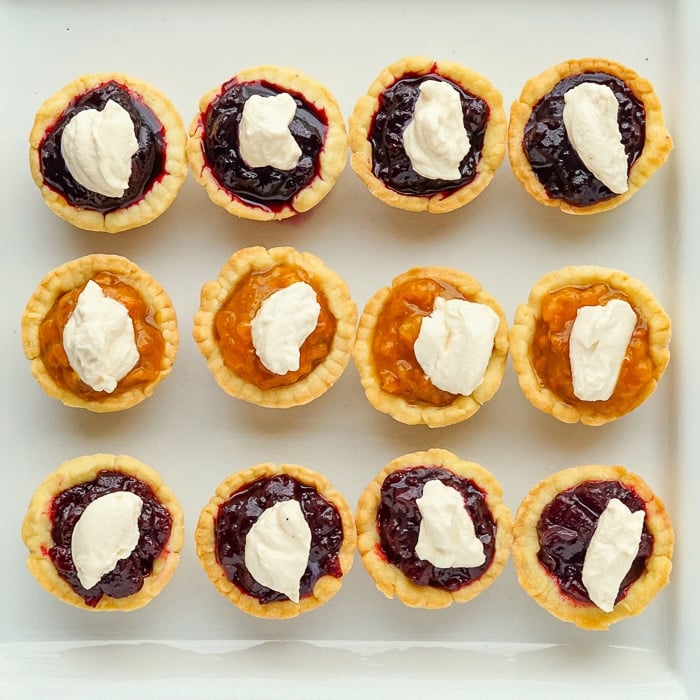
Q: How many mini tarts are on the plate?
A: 12